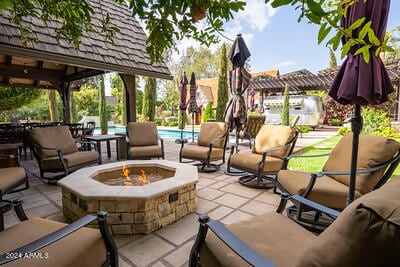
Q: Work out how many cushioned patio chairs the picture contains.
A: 8